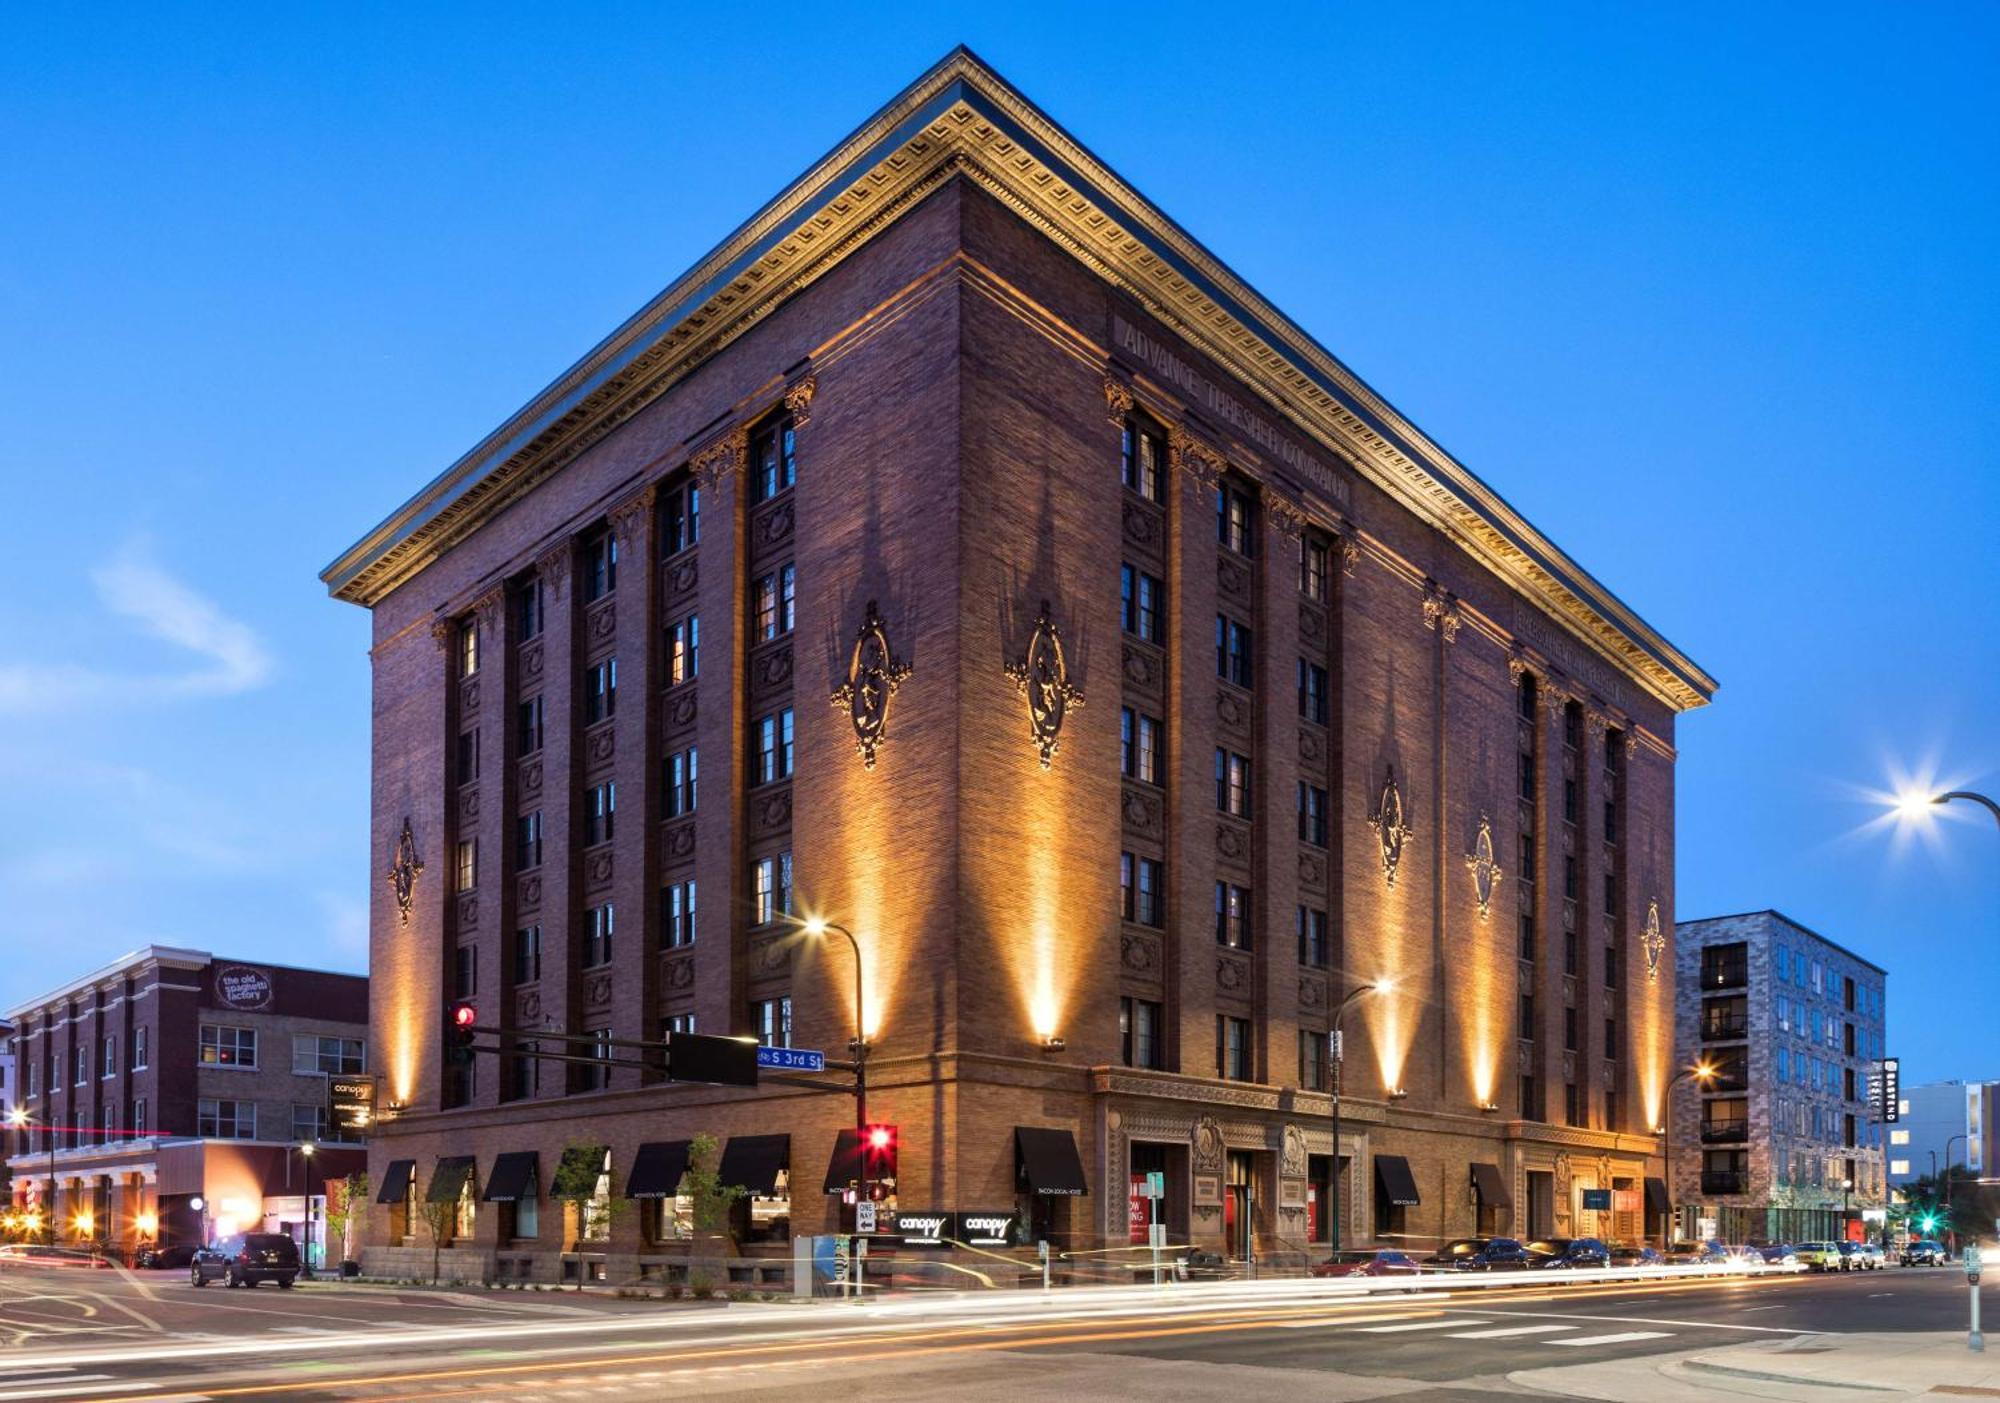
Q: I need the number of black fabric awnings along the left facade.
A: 7